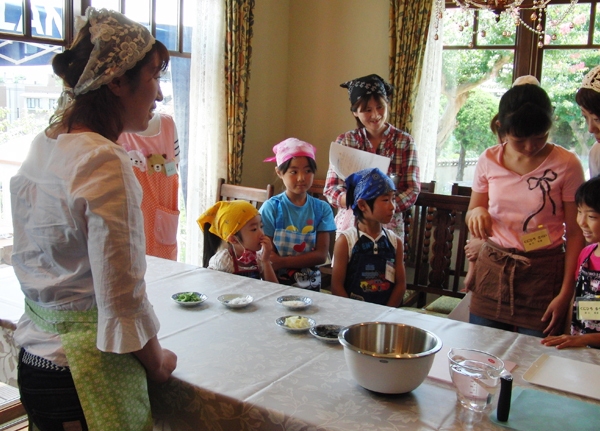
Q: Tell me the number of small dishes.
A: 5